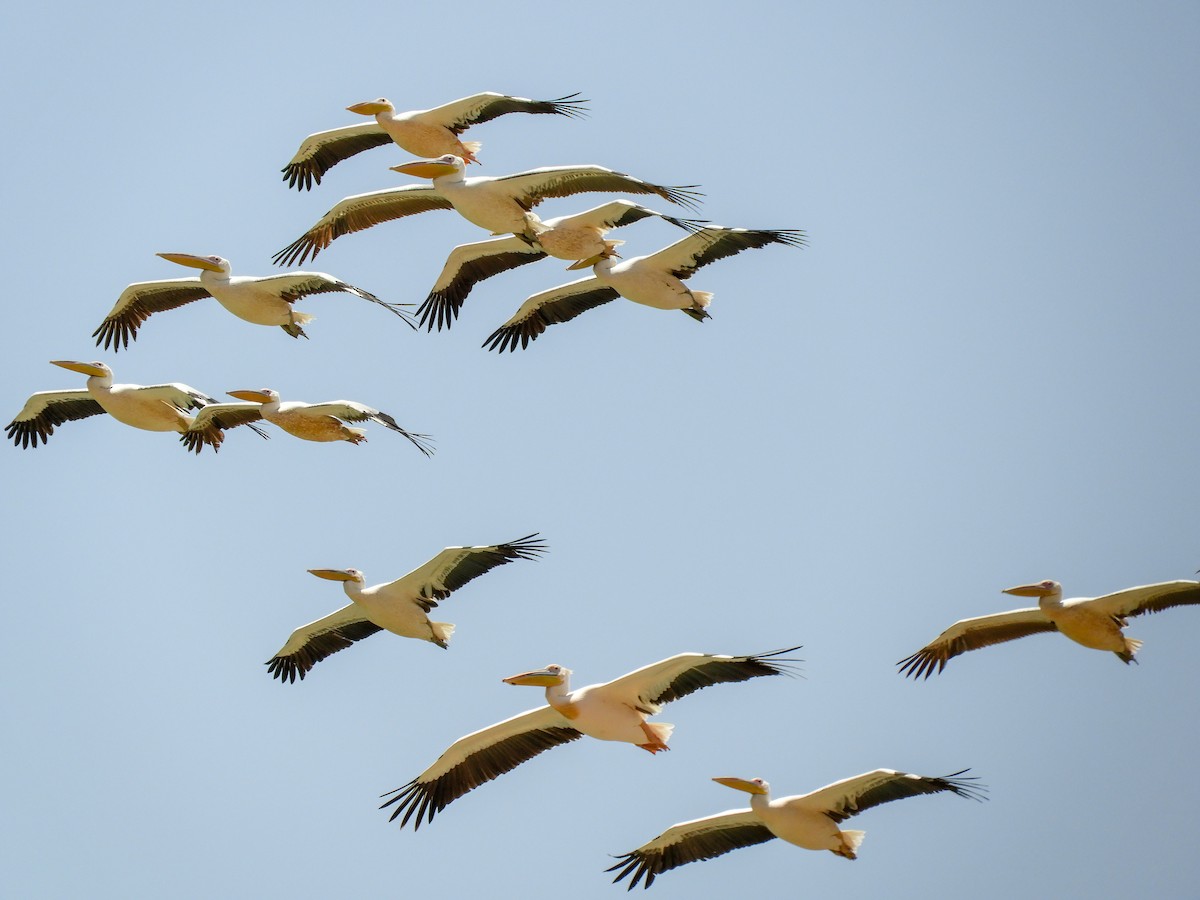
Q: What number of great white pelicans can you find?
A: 11